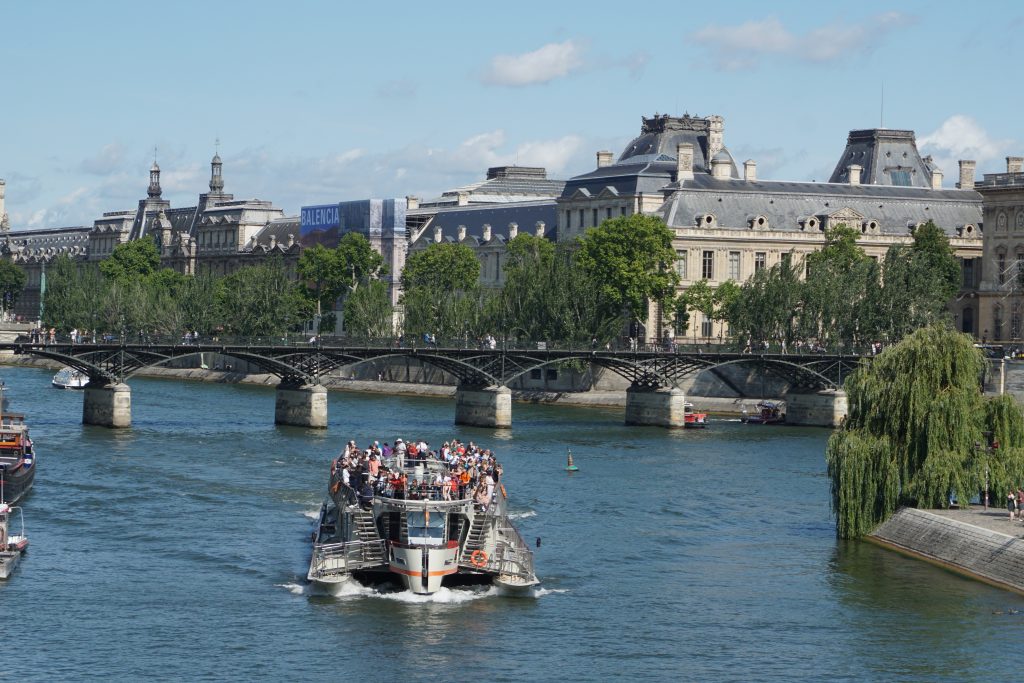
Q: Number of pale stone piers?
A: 5